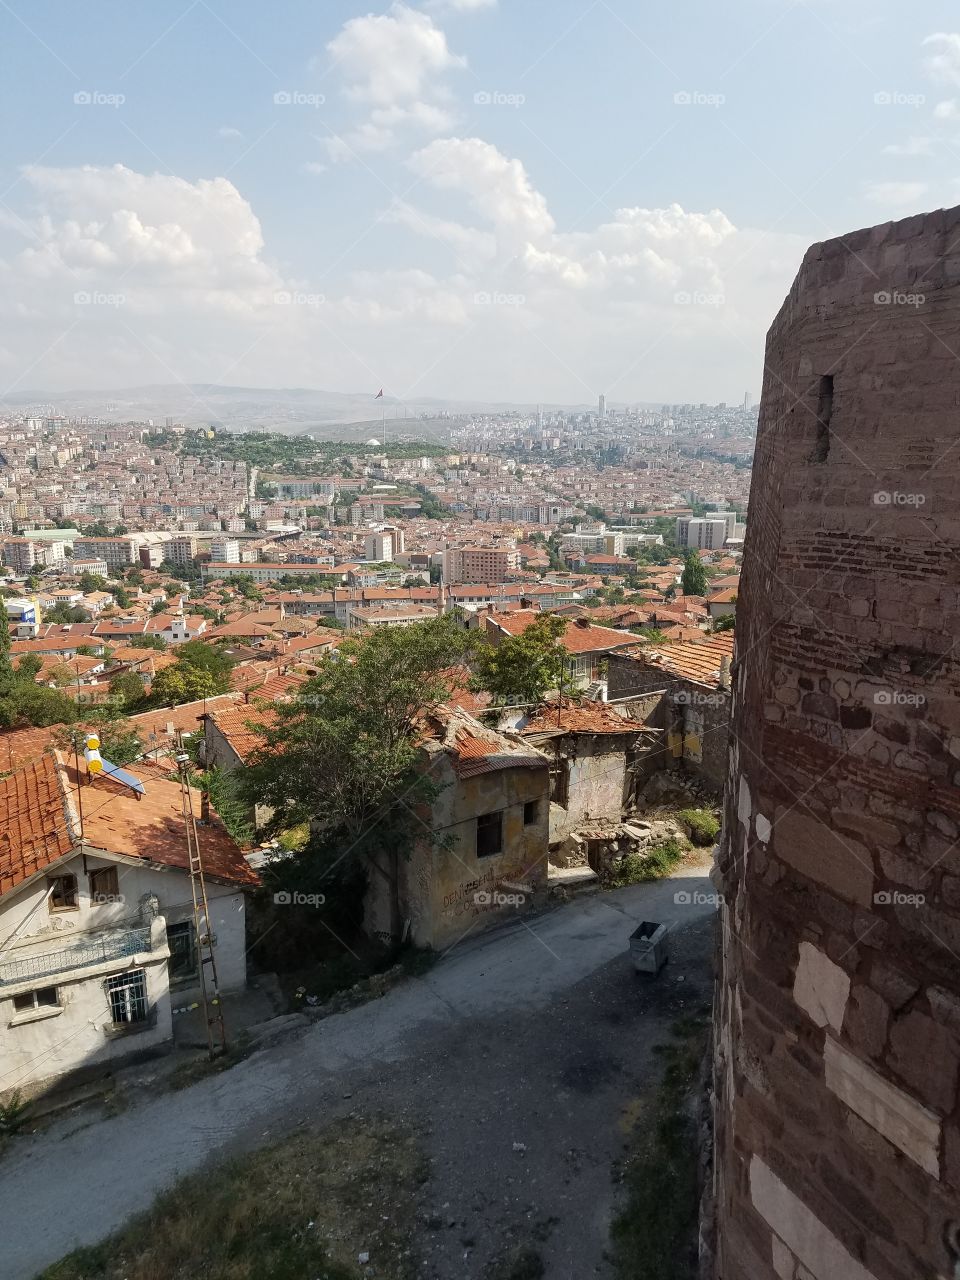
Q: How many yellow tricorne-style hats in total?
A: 0